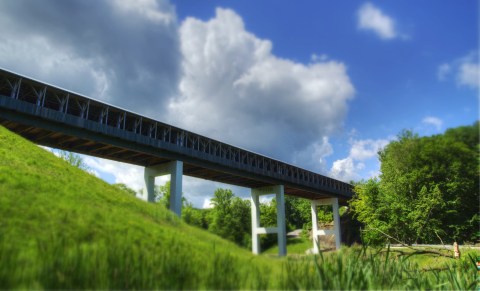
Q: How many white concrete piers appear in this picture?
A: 3